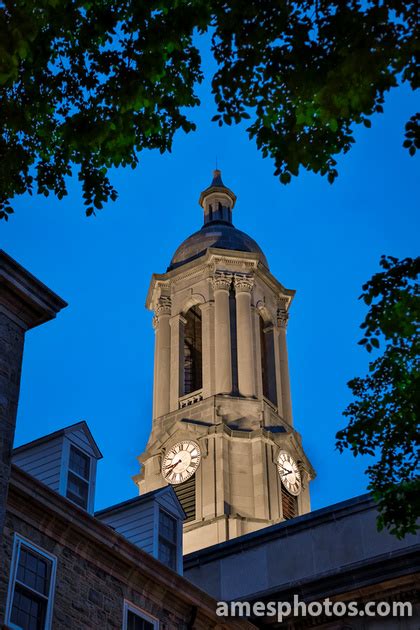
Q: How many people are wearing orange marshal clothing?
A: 0